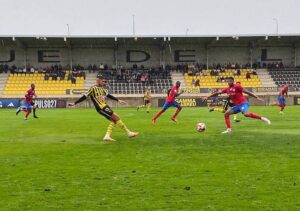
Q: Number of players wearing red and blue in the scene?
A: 4